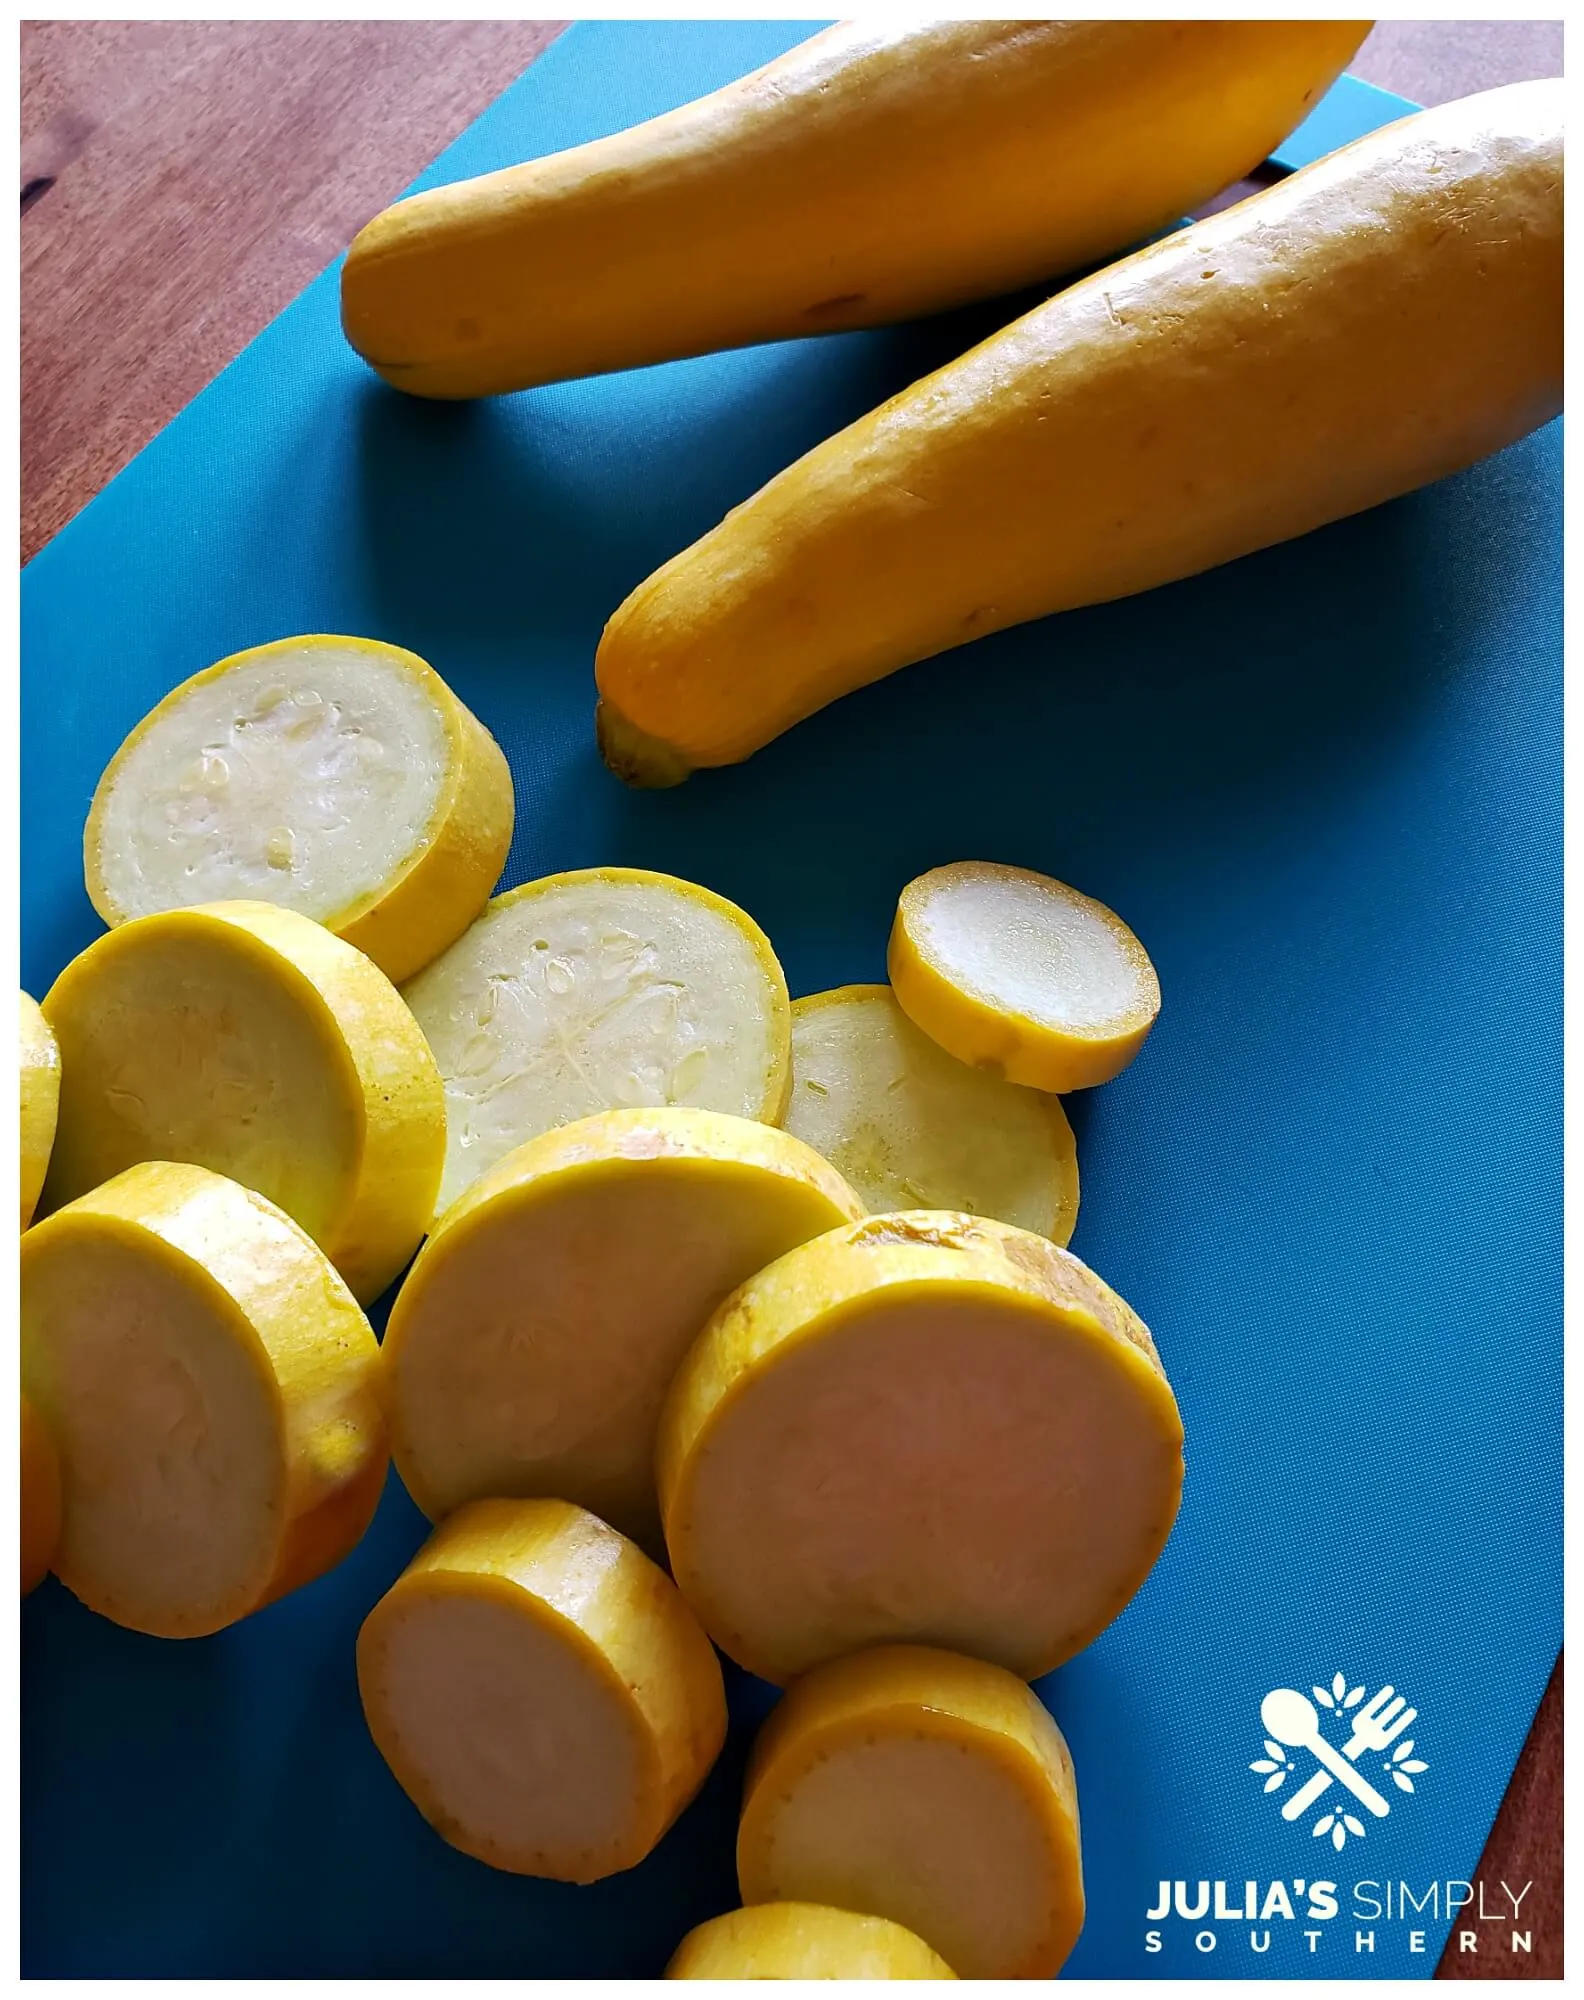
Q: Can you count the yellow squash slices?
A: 13